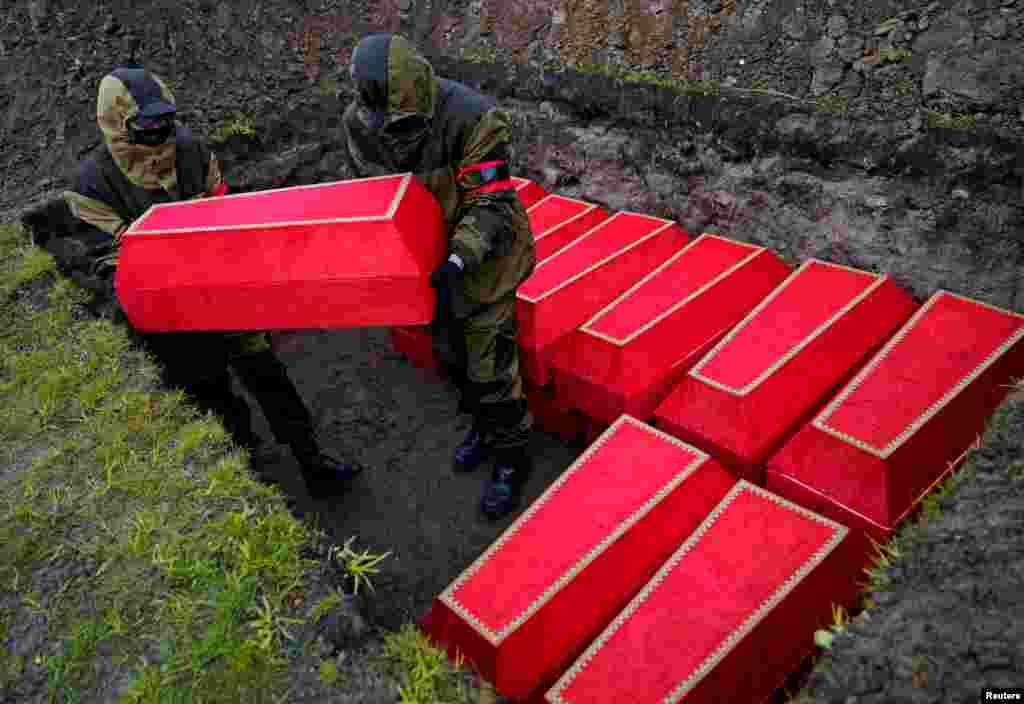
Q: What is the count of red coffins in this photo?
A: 9